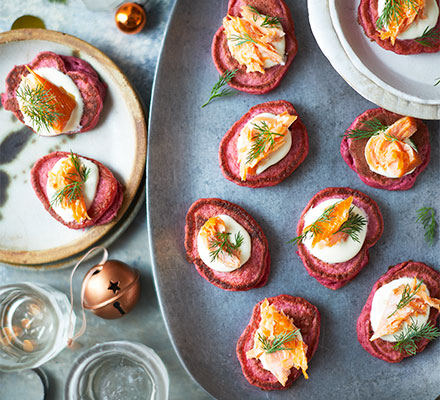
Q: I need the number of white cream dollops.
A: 10